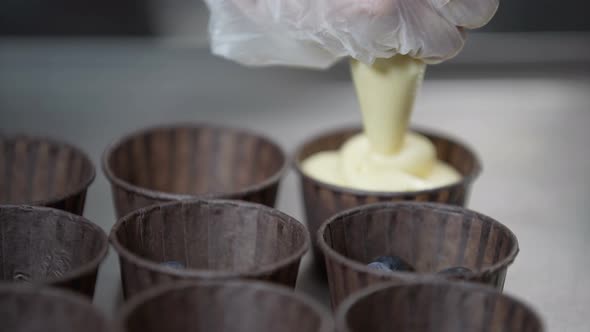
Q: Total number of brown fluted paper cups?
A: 9